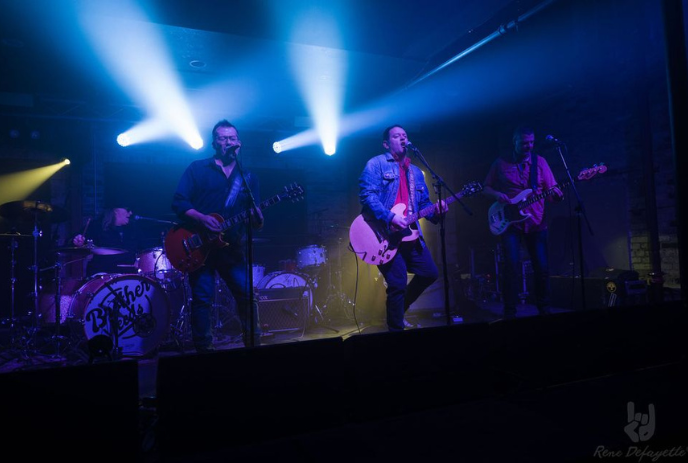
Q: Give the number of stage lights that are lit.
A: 5